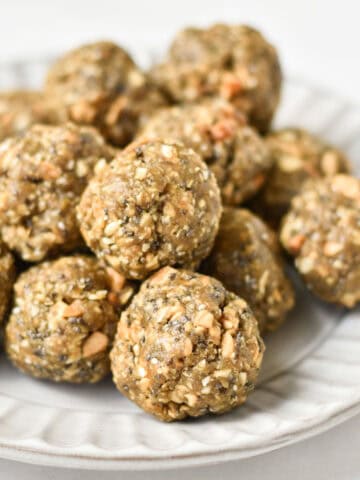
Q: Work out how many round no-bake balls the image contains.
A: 12